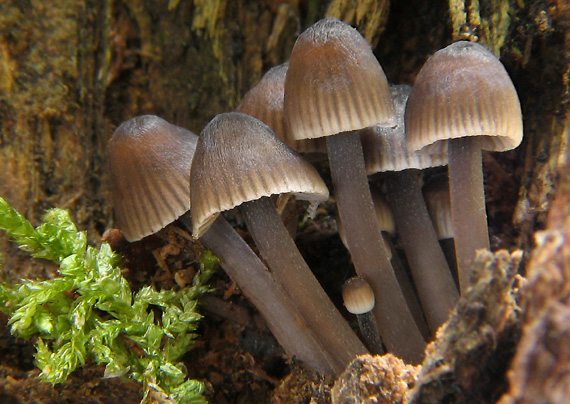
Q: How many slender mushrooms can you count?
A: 9